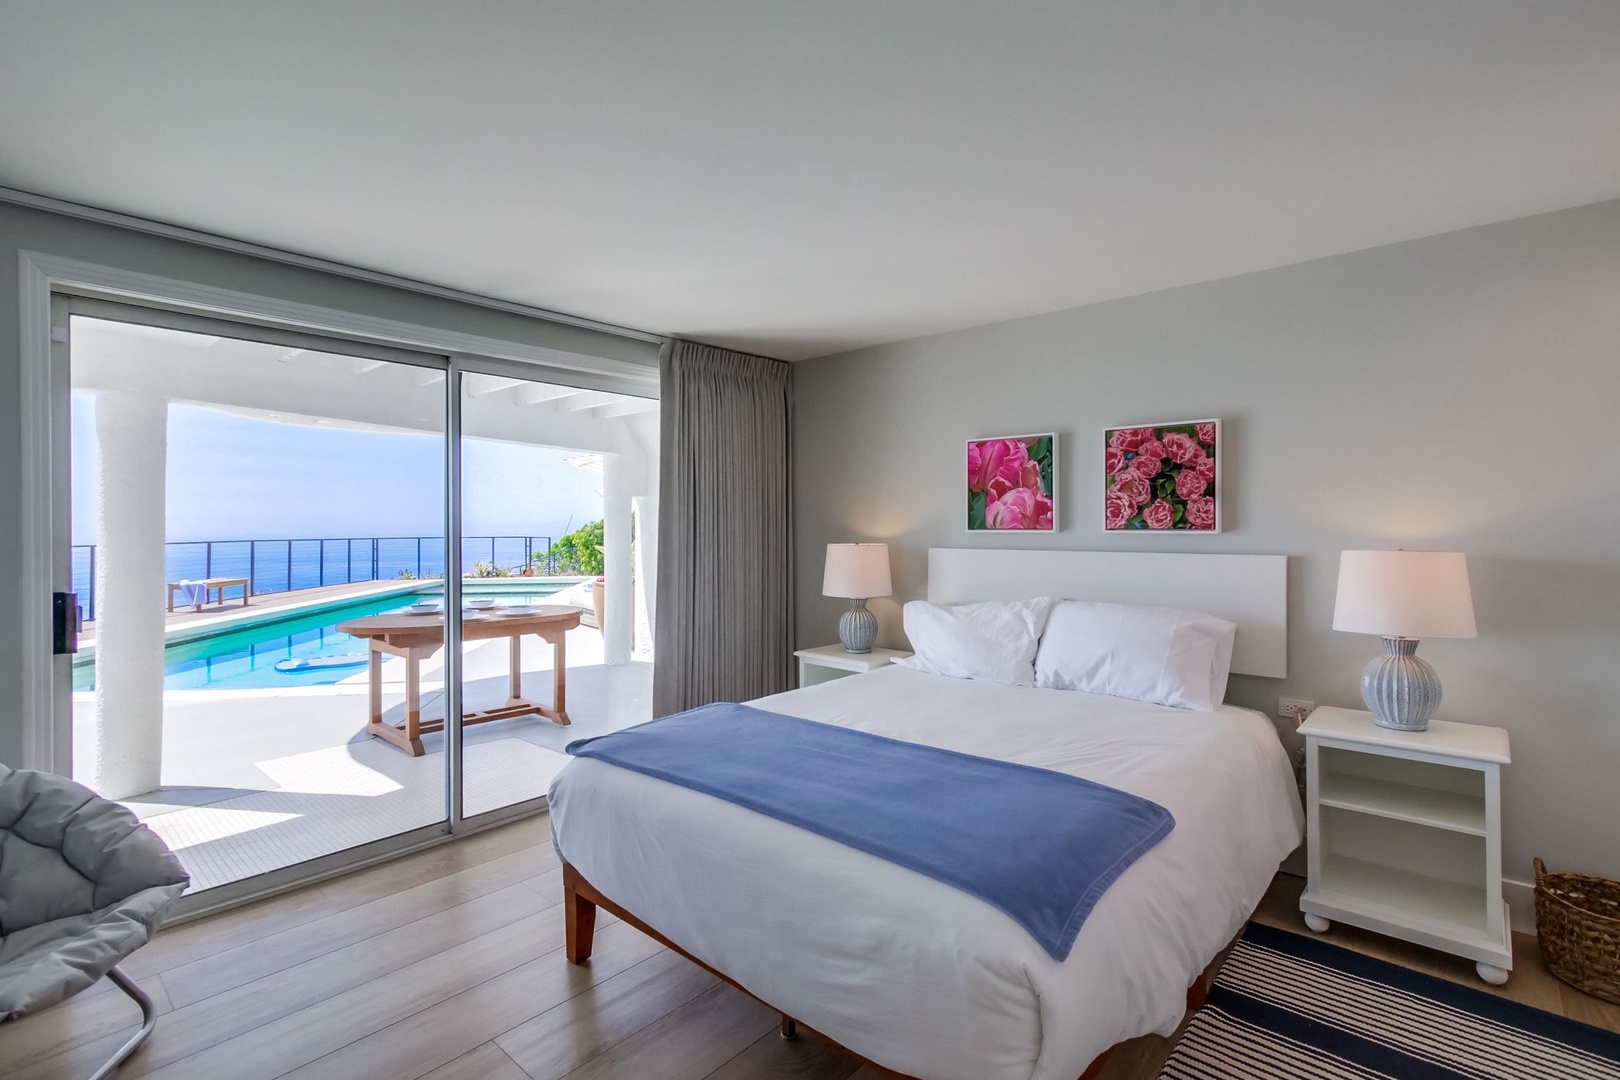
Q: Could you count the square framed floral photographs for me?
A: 2